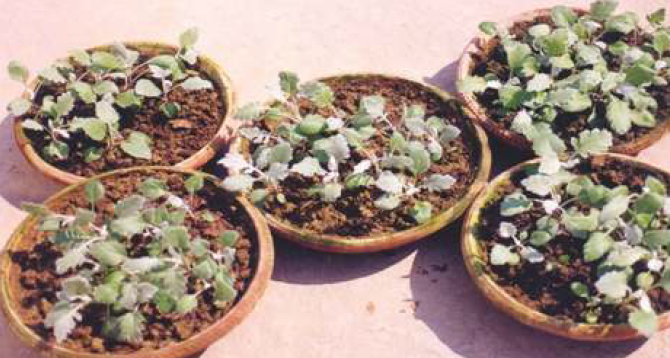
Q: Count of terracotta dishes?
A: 5